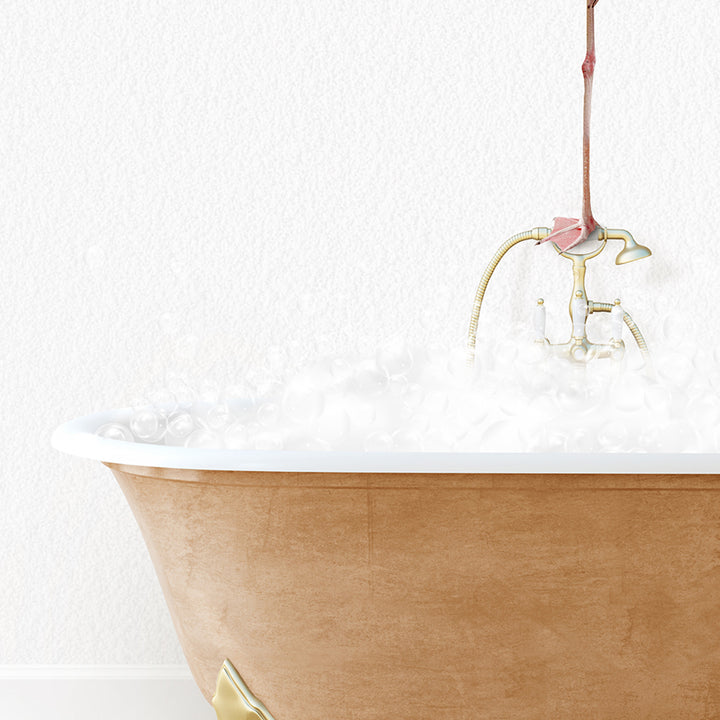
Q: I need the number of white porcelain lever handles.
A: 3